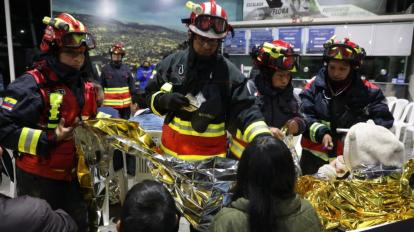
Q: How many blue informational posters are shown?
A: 4